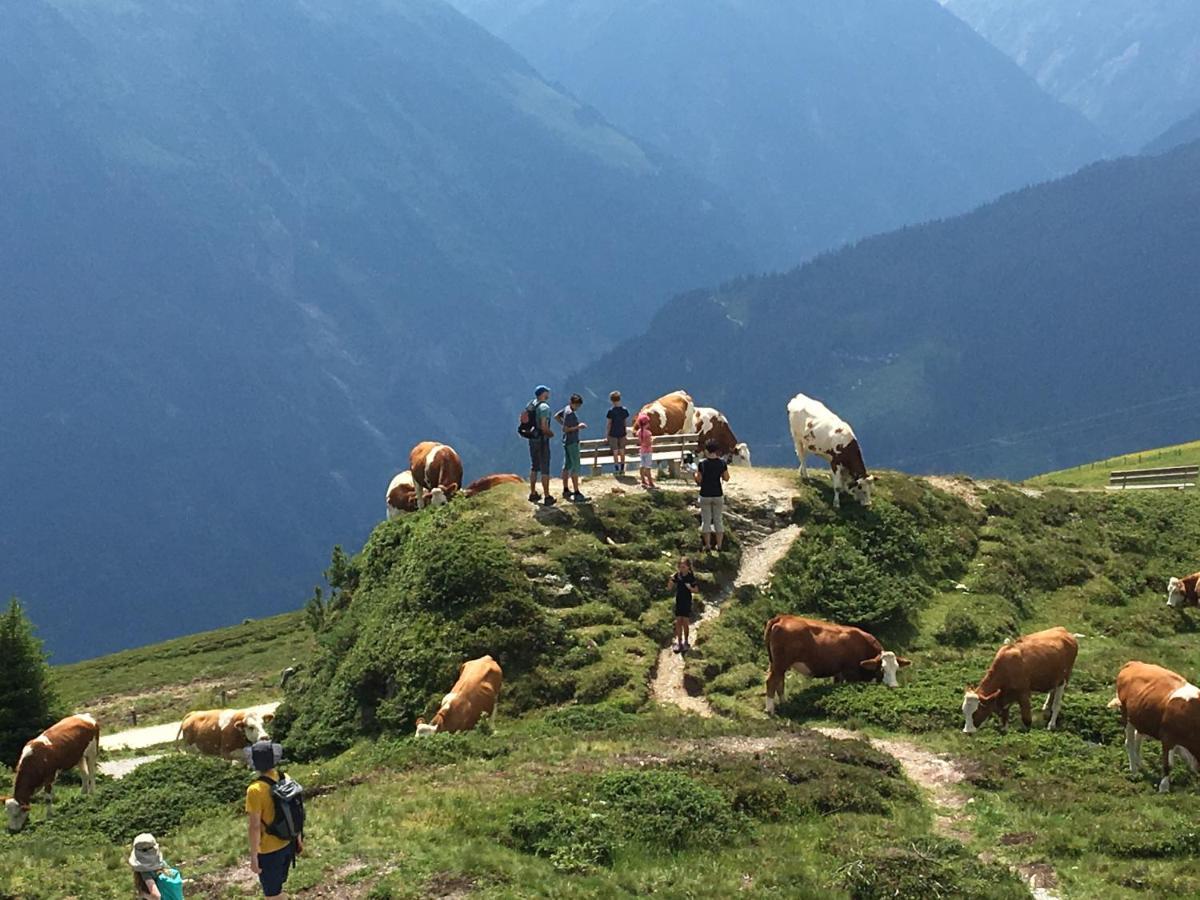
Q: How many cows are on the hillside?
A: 13